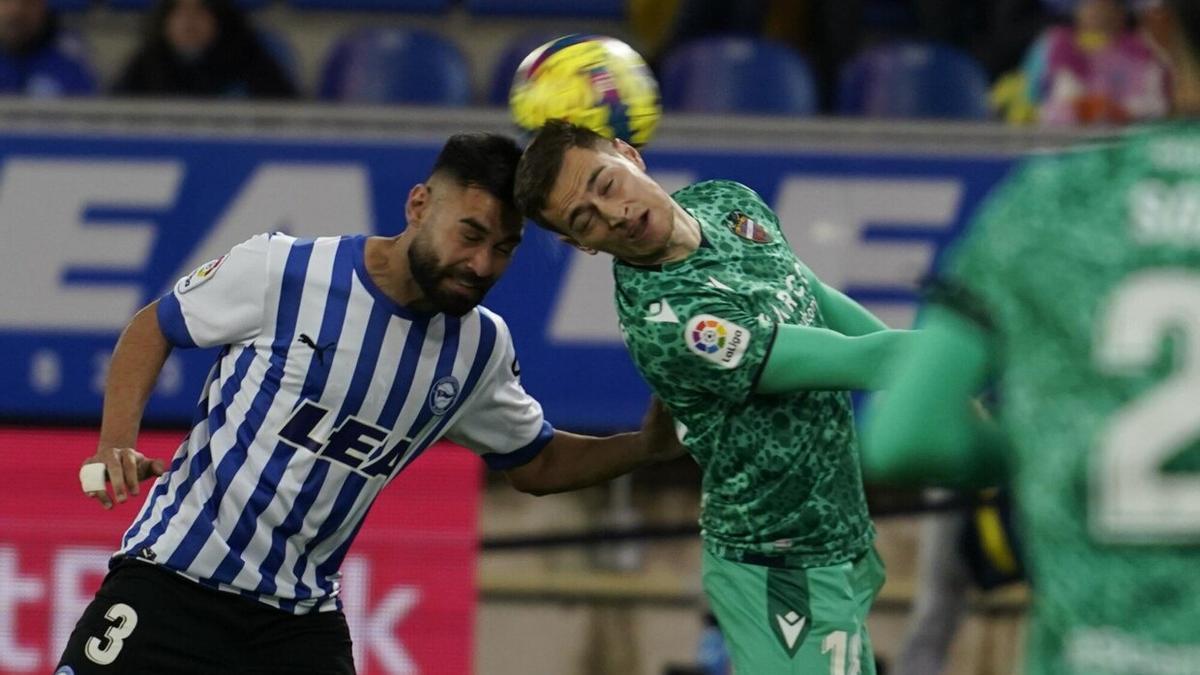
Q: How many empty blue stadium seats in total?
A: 4